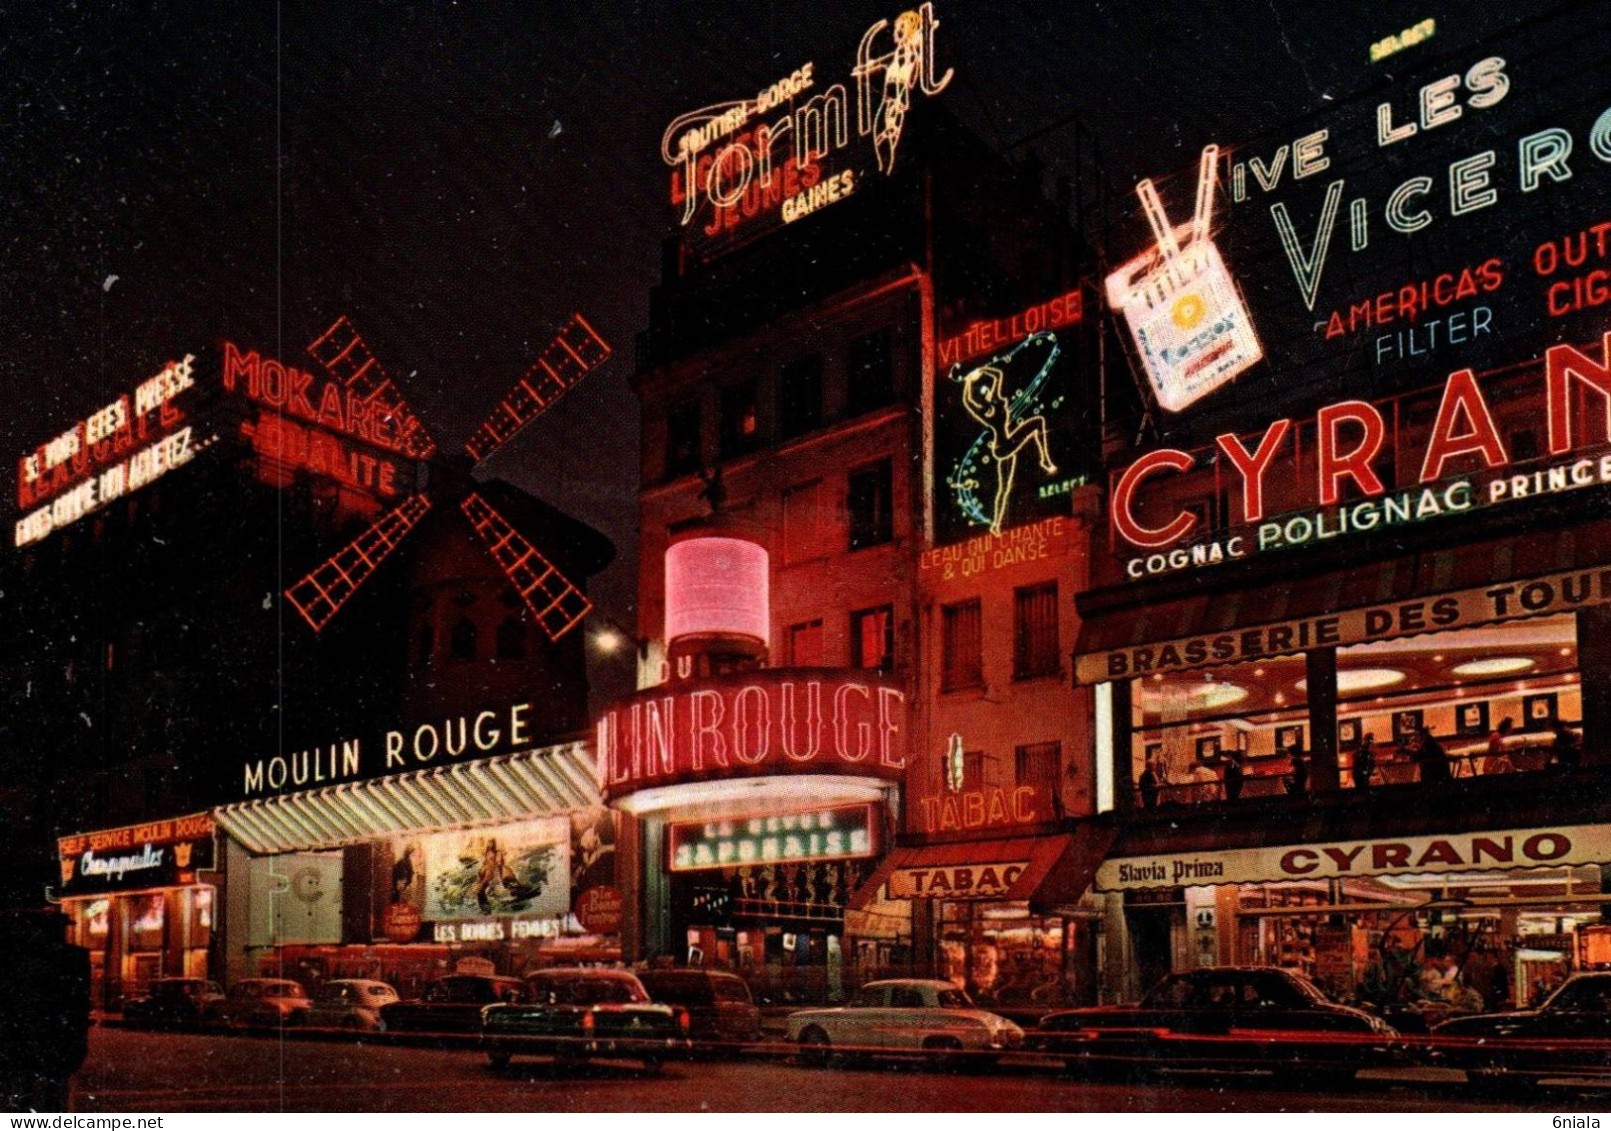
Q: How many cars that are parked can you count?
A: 9